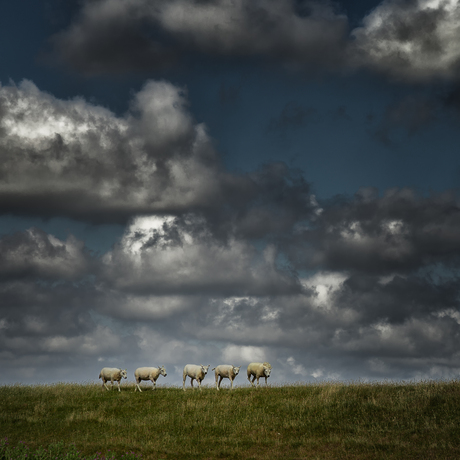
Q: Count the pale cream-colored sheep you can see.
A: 5